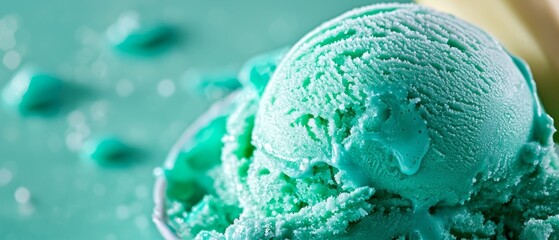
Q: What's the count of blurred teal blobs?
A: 3